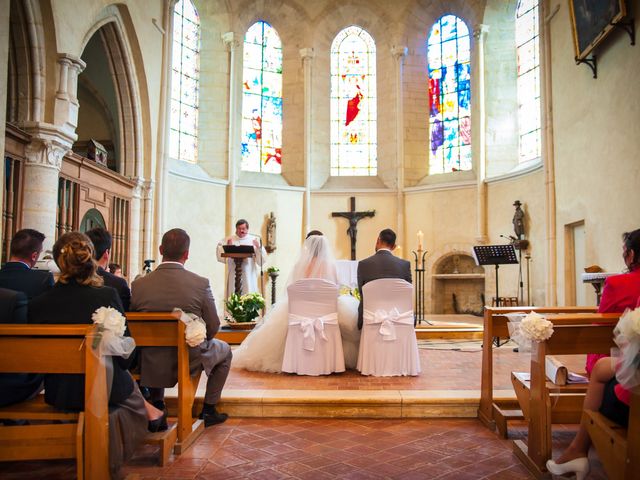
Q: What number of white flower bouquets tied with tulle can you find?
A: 4